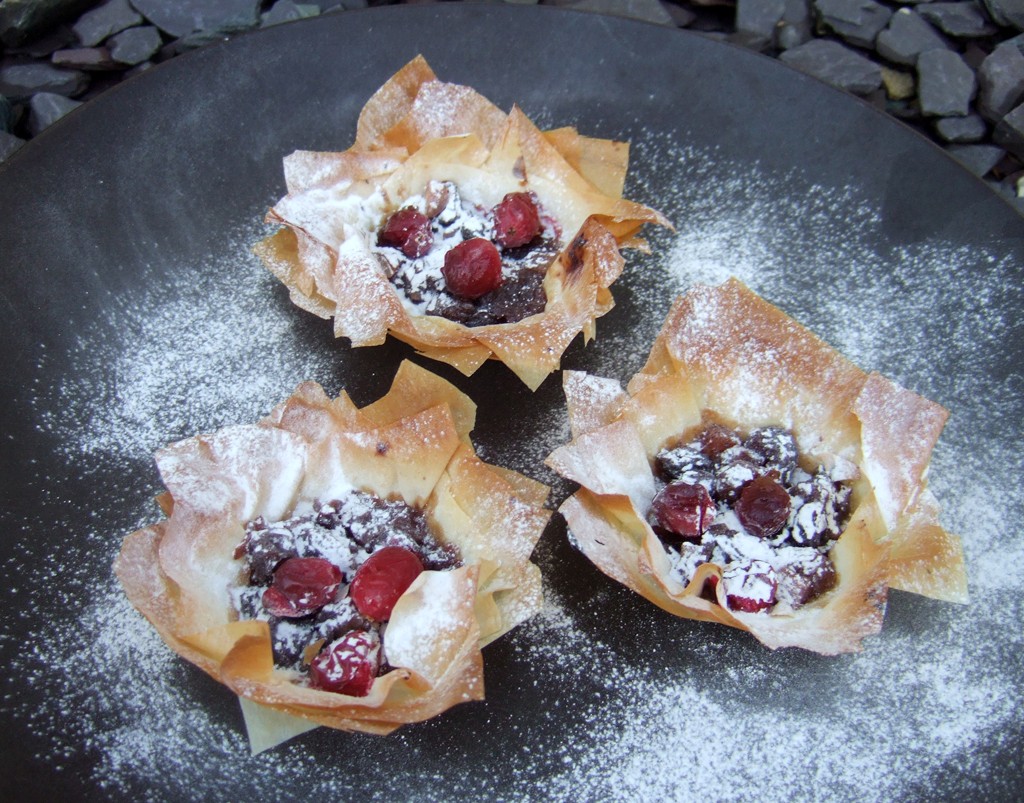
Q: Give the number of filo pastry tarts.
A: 3